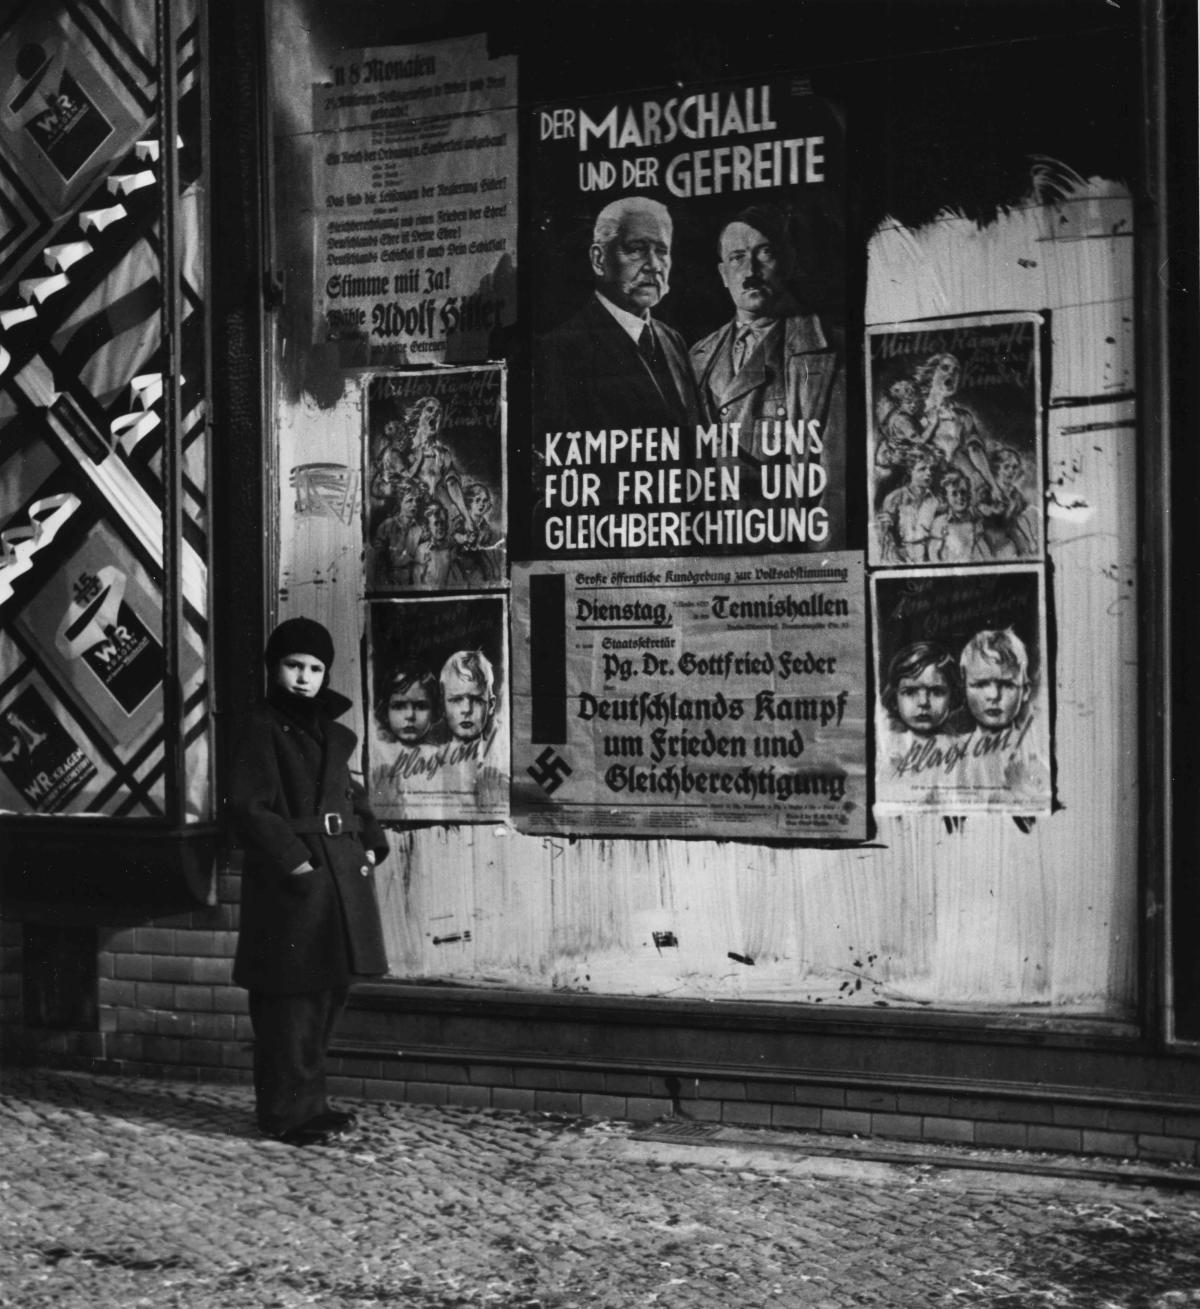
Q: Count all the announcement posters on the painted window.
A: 7